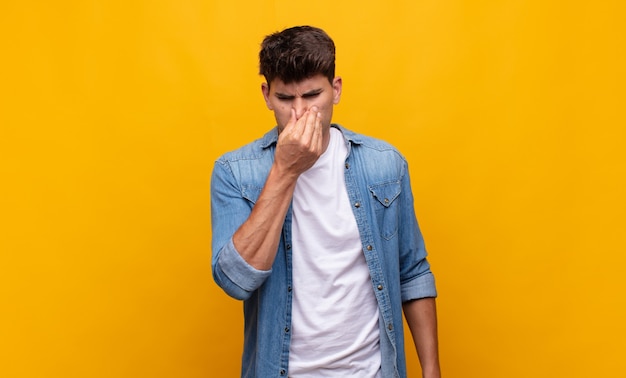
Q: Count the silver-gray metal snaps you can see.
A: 10